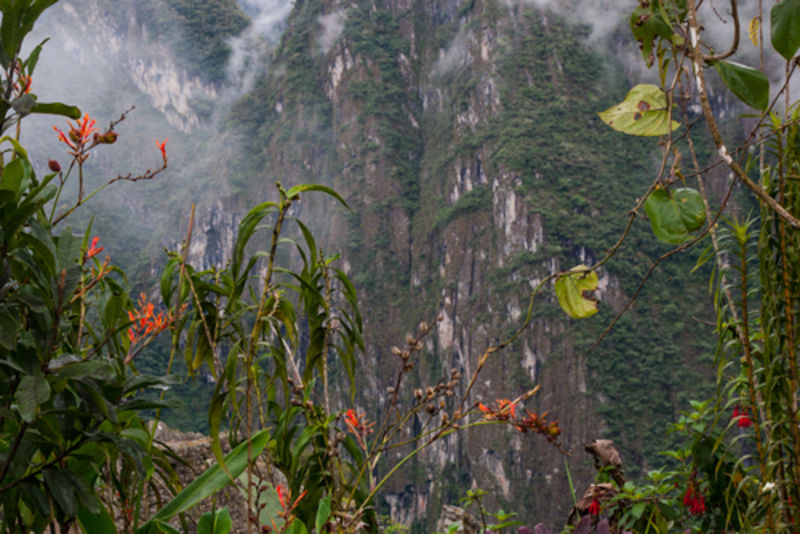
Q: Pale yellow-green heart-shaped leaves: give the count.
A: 2